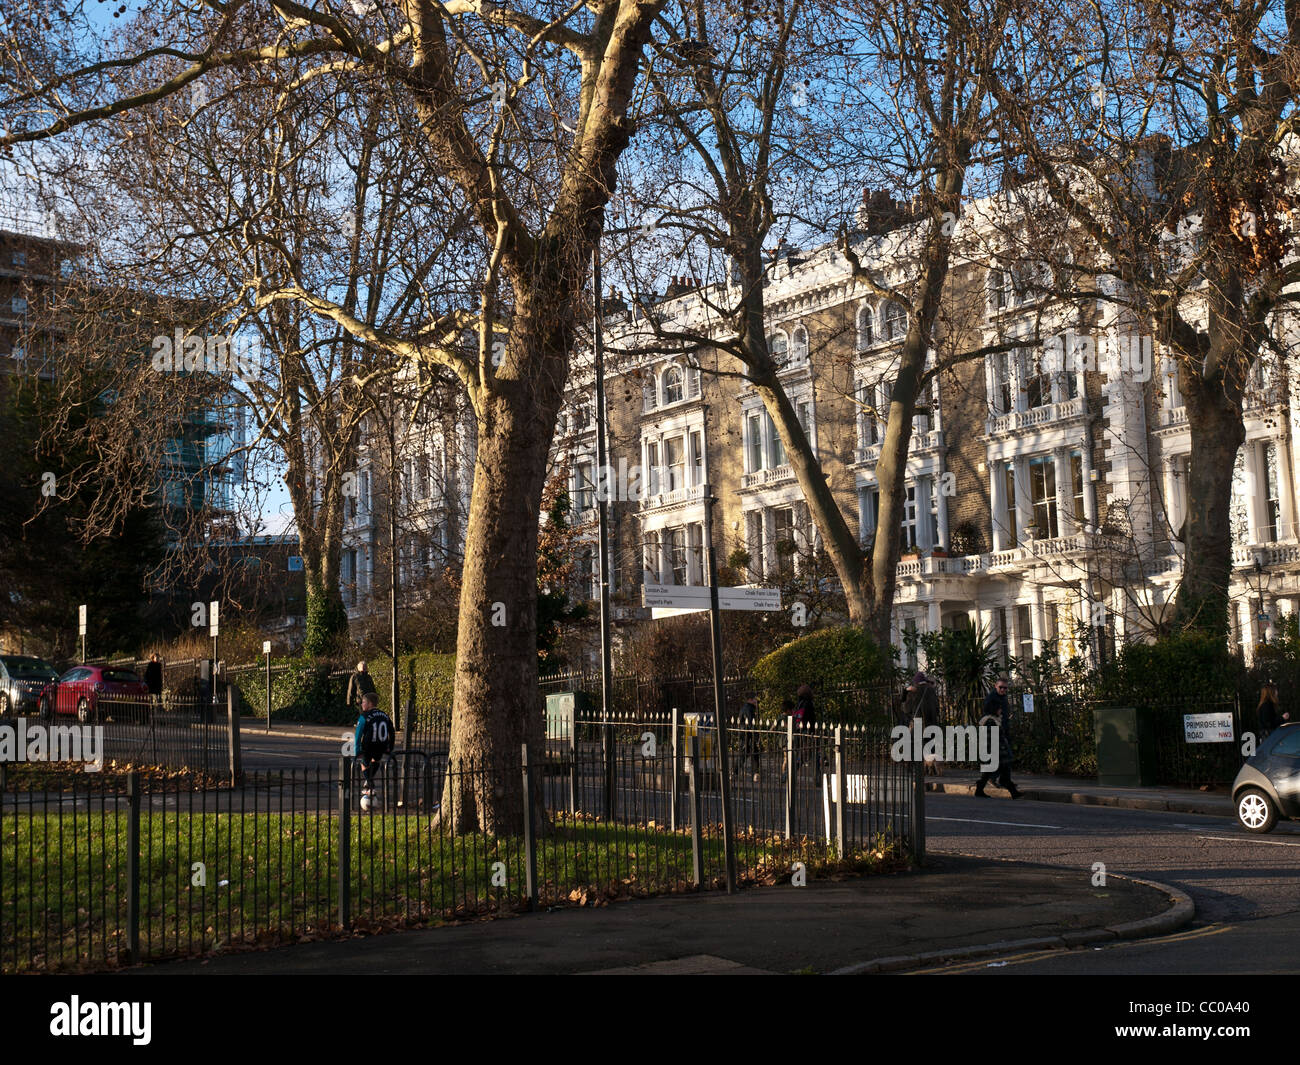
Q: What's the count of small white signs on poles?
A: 3